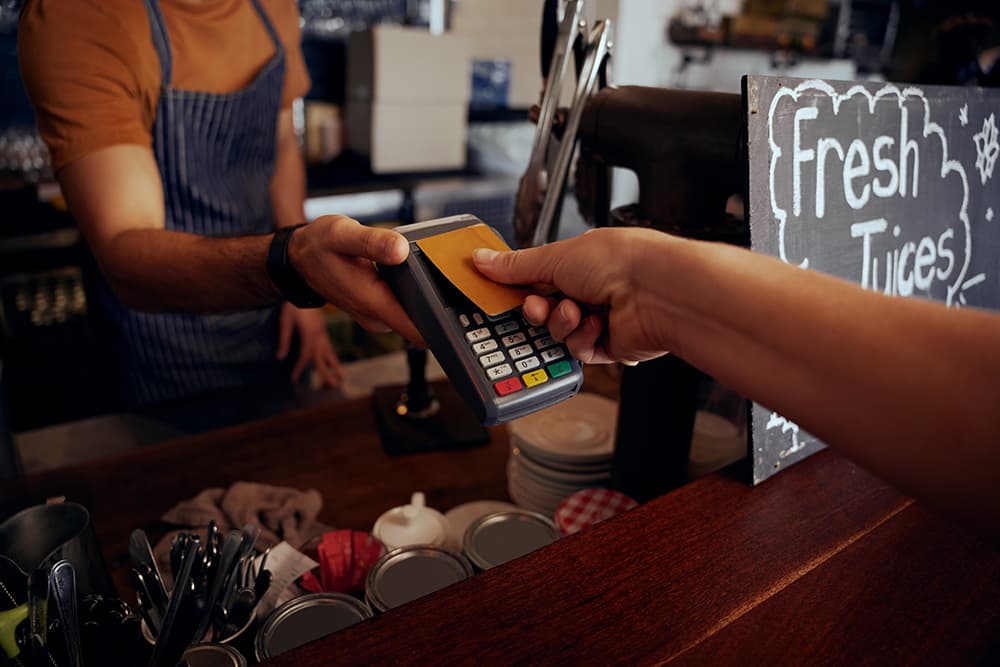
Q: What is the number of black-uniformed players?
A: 0